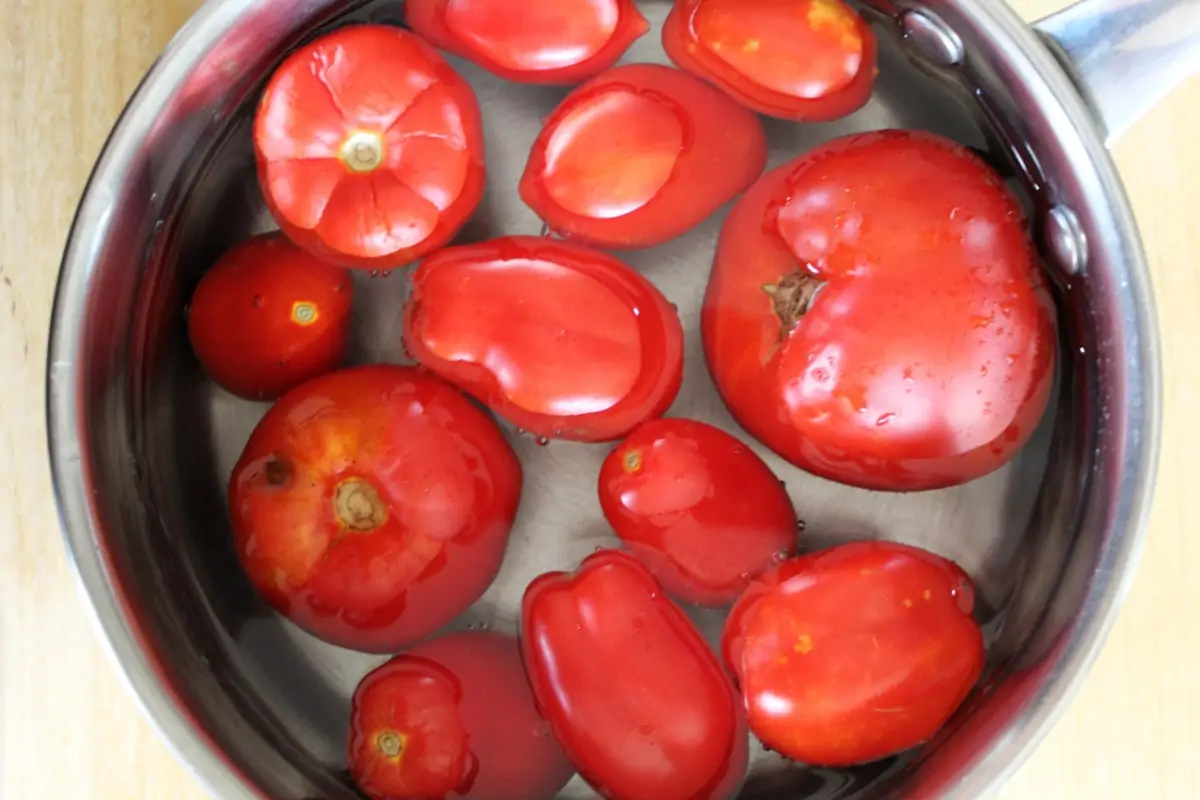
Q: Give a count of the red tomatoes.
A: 12